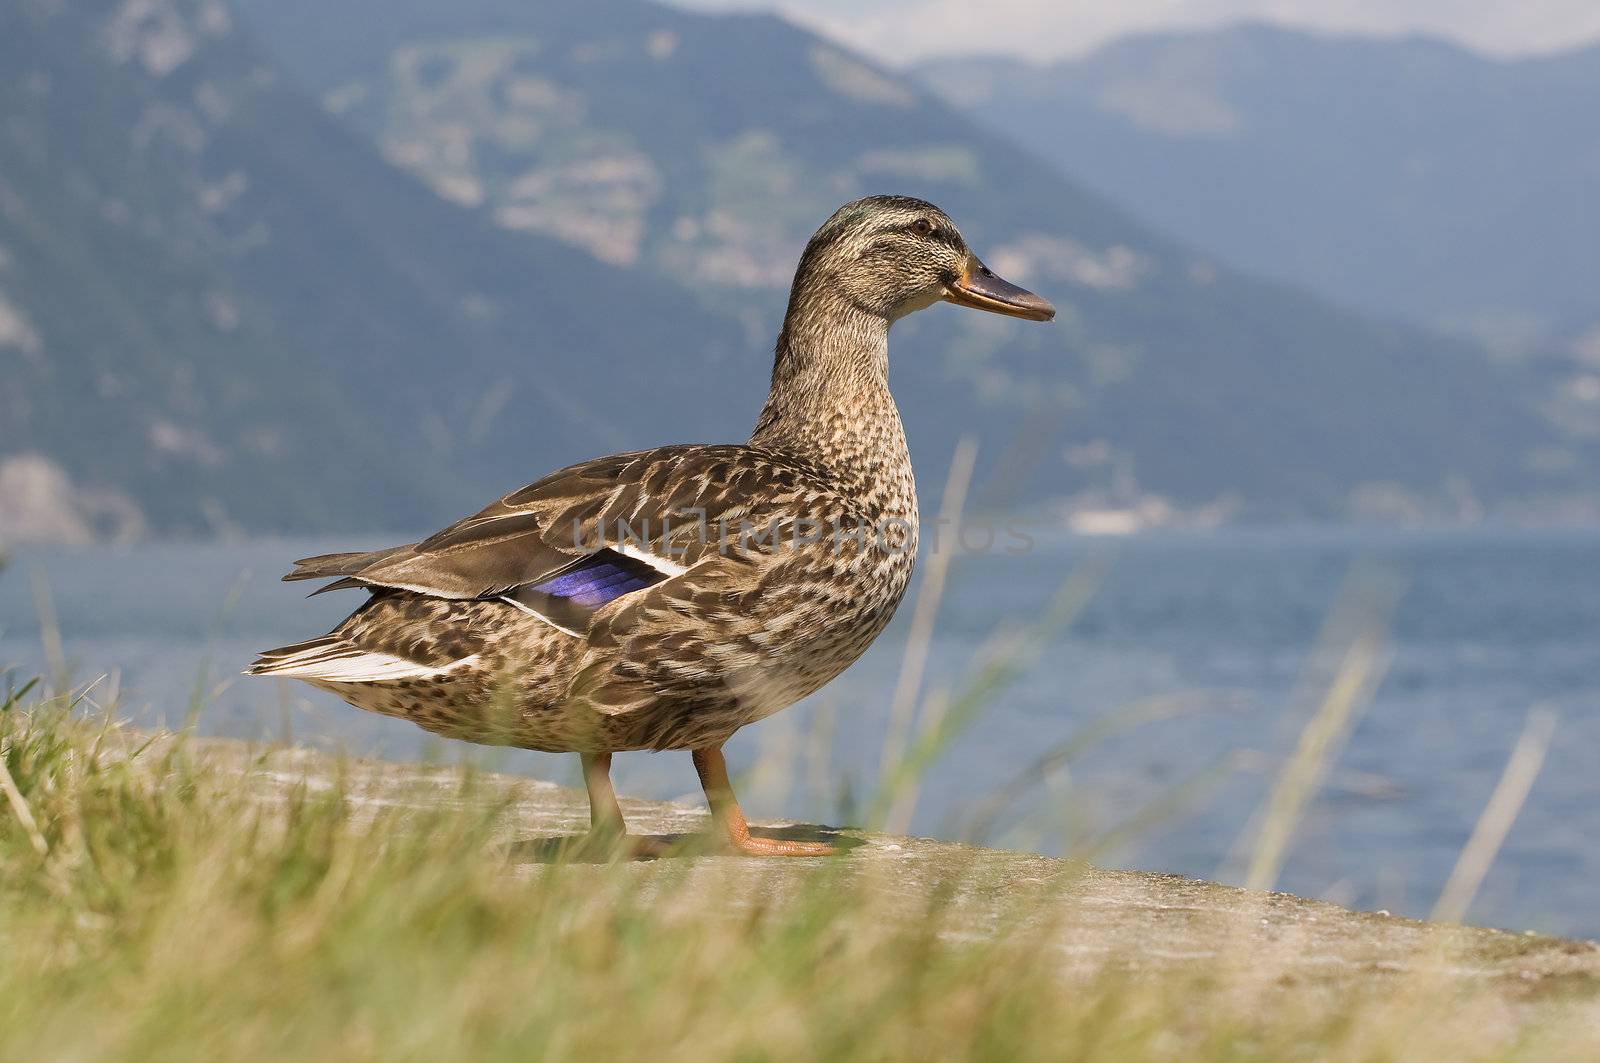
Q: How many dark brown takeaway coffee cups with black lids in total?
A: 0